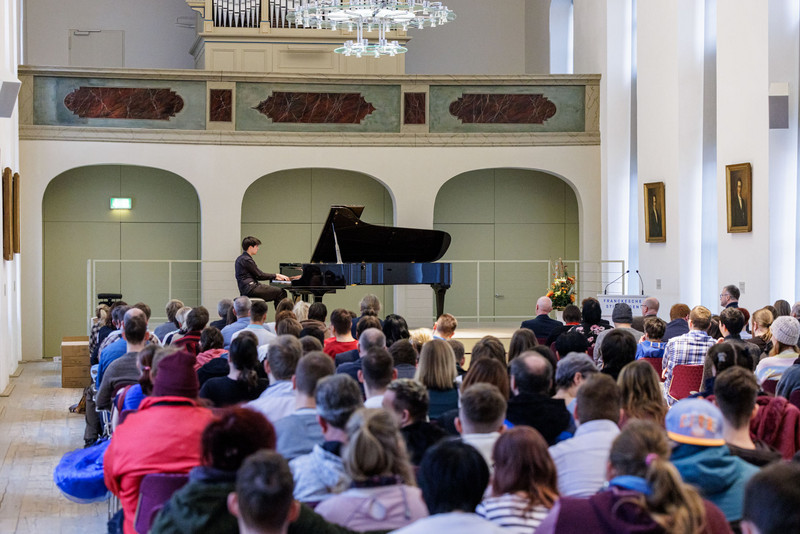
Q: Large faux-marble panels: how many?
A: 3